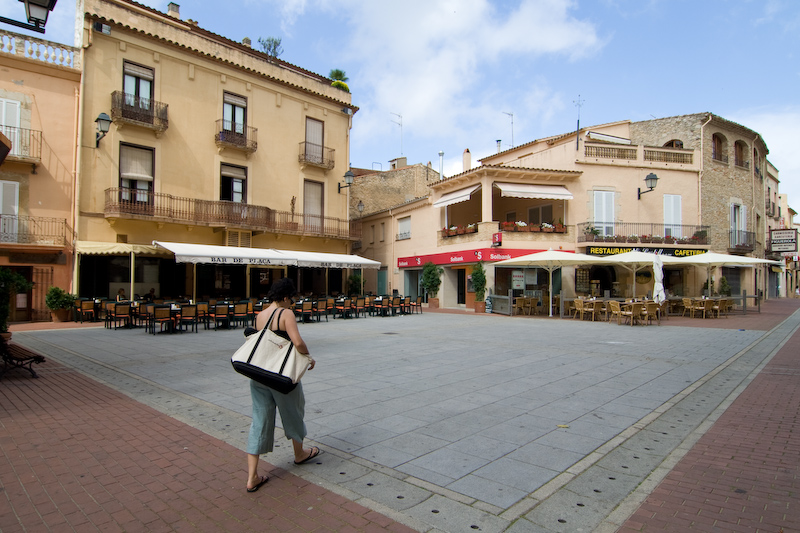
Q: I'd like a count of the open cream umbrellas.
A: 3